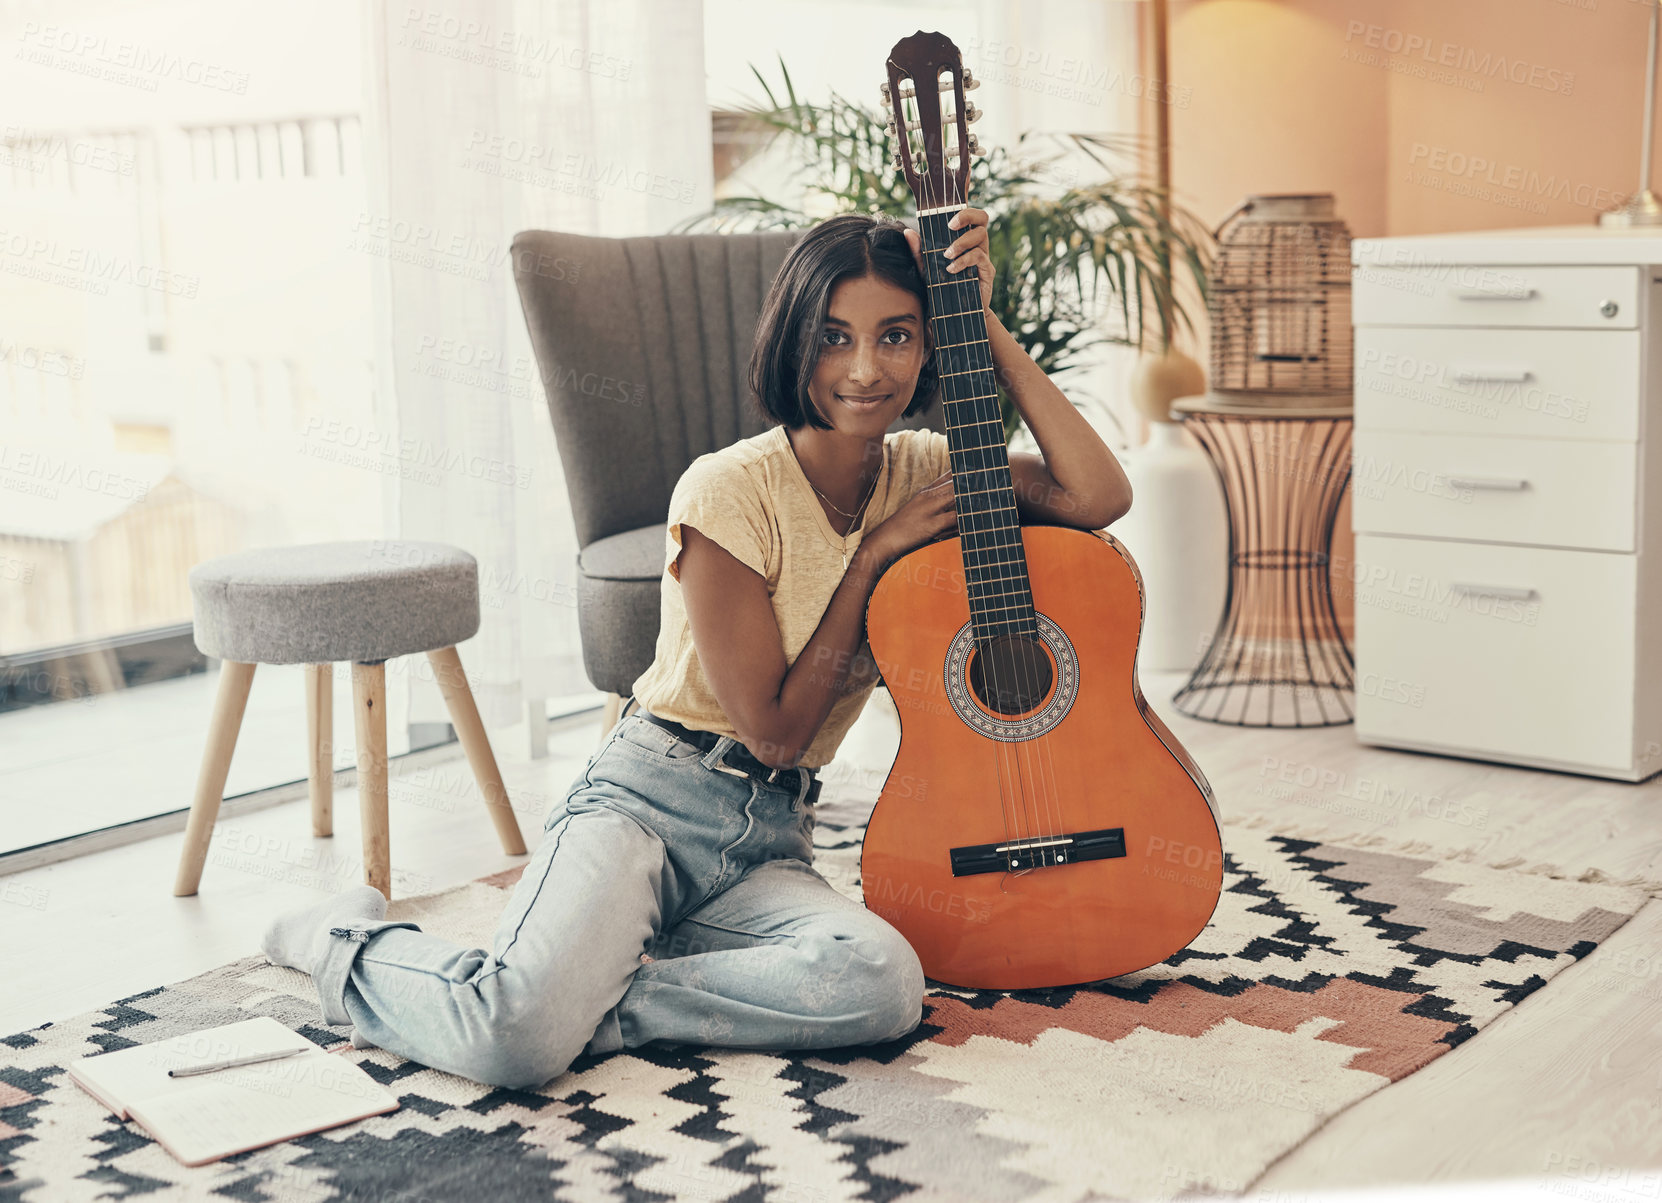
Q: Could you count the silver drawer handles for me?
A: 4